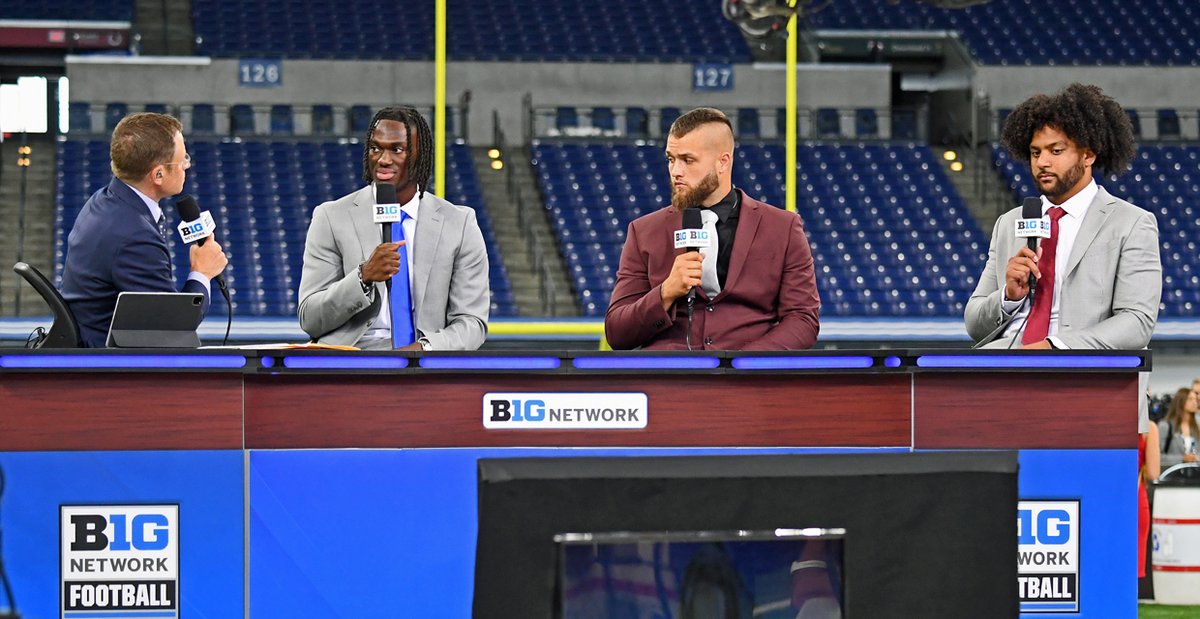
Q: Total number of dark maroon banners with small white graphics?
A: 1